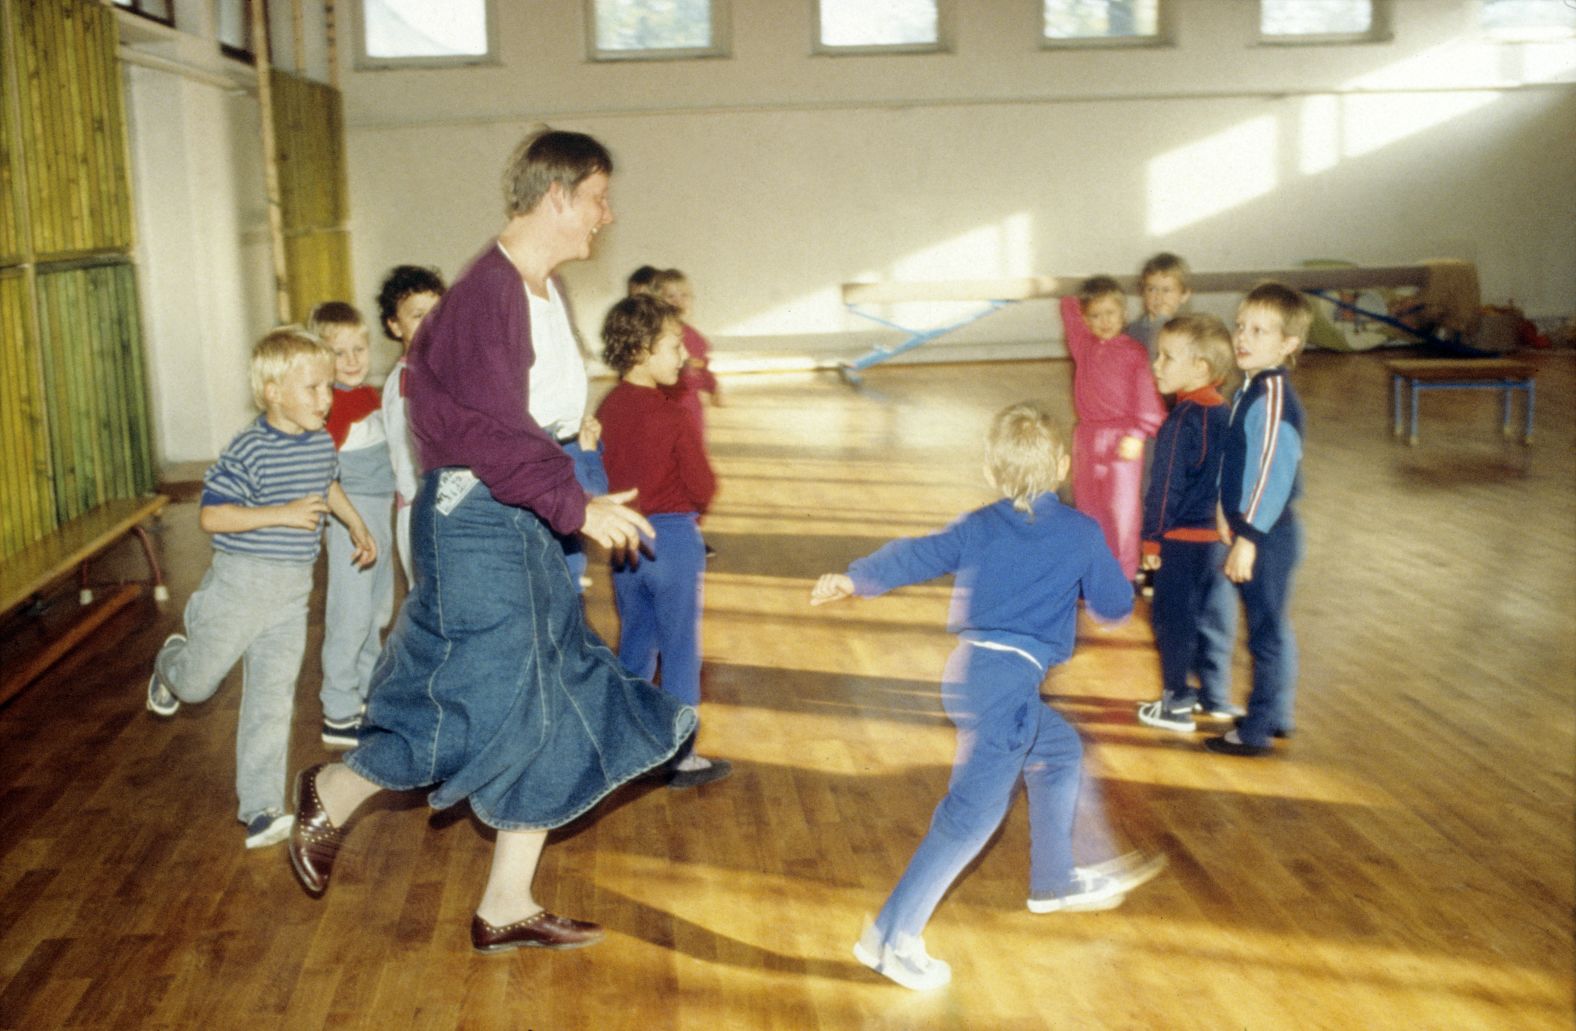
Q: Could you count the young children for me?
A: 11